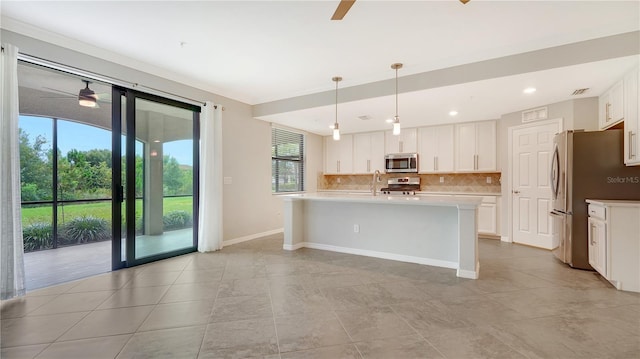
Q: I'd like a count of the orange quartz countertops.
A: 0